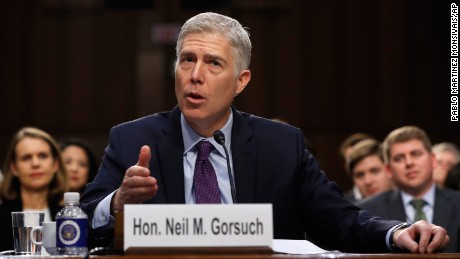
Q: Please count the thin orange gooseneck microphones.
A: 0